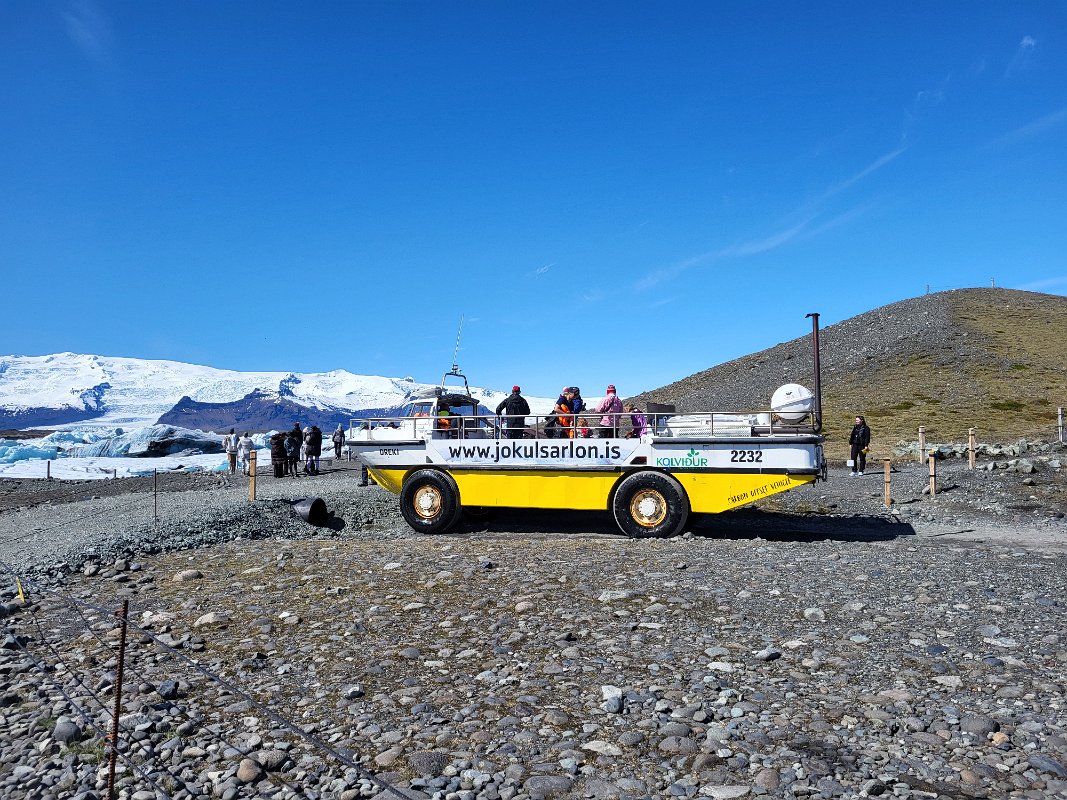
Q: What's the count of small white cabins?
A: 1